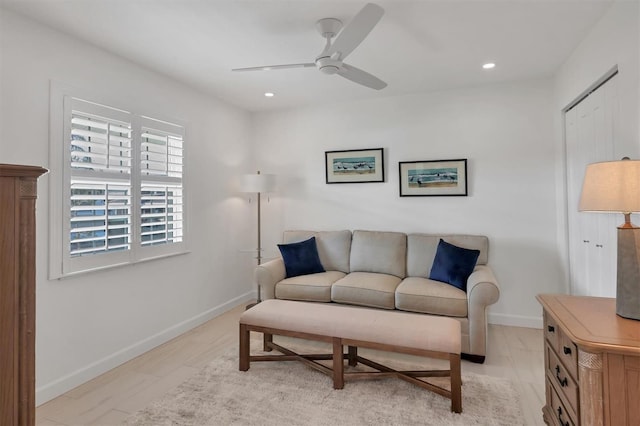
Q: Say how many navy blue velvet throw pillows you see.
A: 2